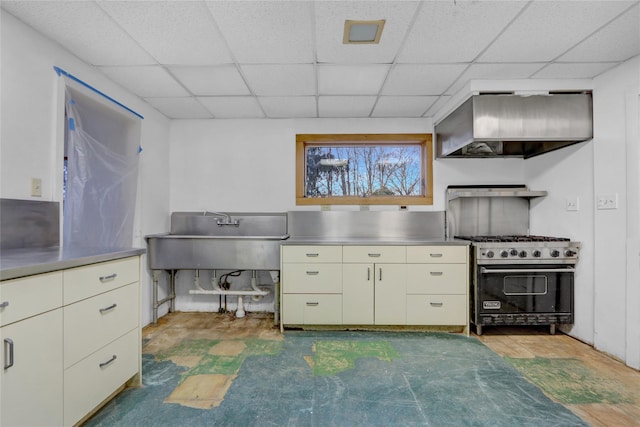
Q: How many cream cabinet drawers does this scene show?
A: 11